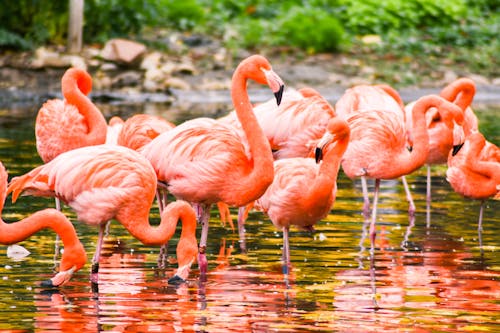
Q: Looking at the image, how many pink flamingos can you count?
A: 11